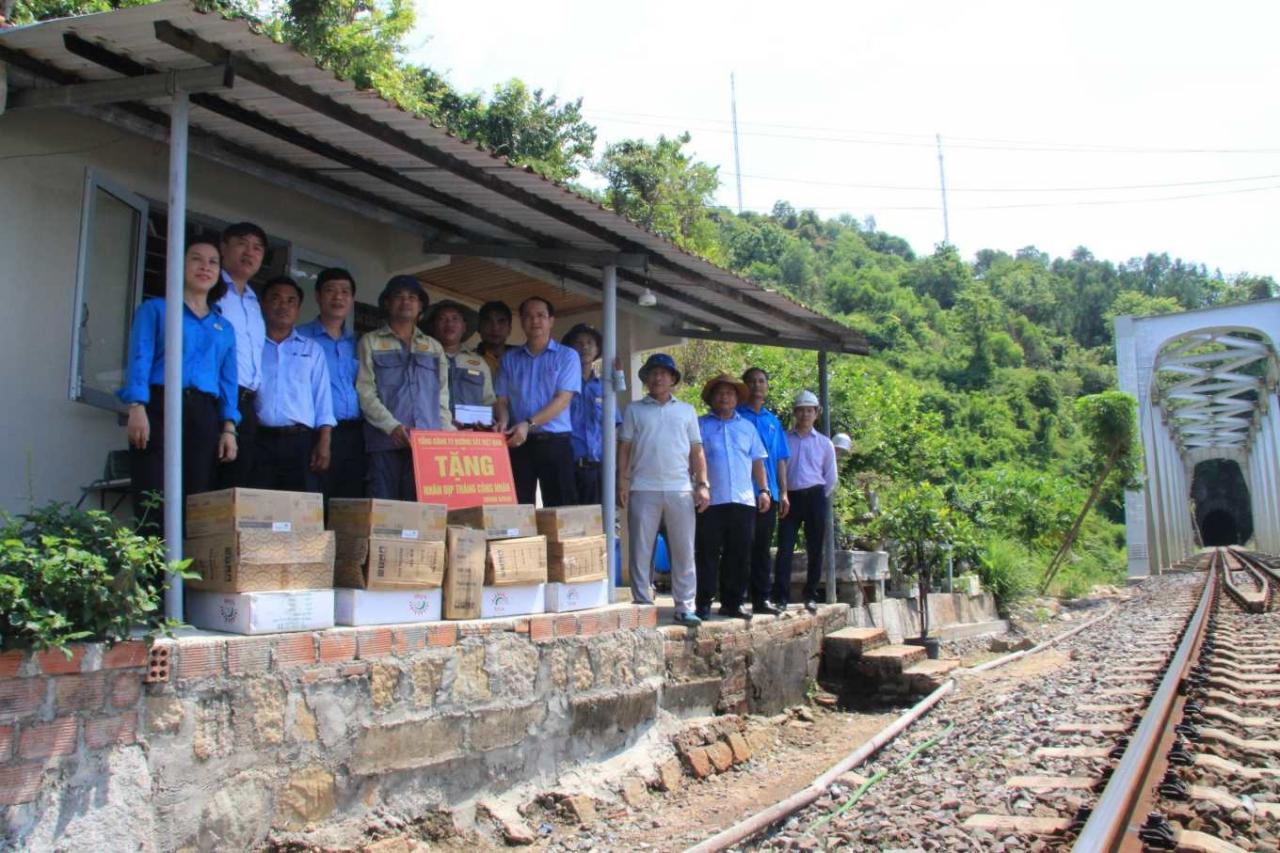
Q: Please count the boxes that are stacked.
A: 13